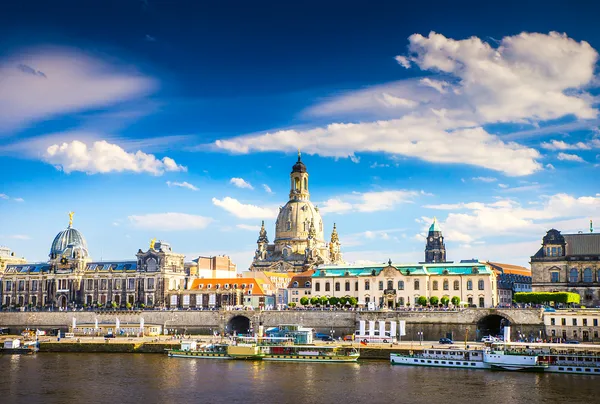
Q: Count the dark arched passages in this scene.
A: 2